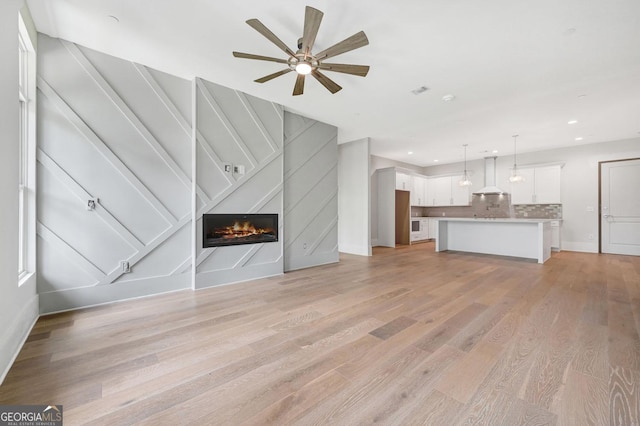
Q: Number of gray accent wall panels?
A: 3